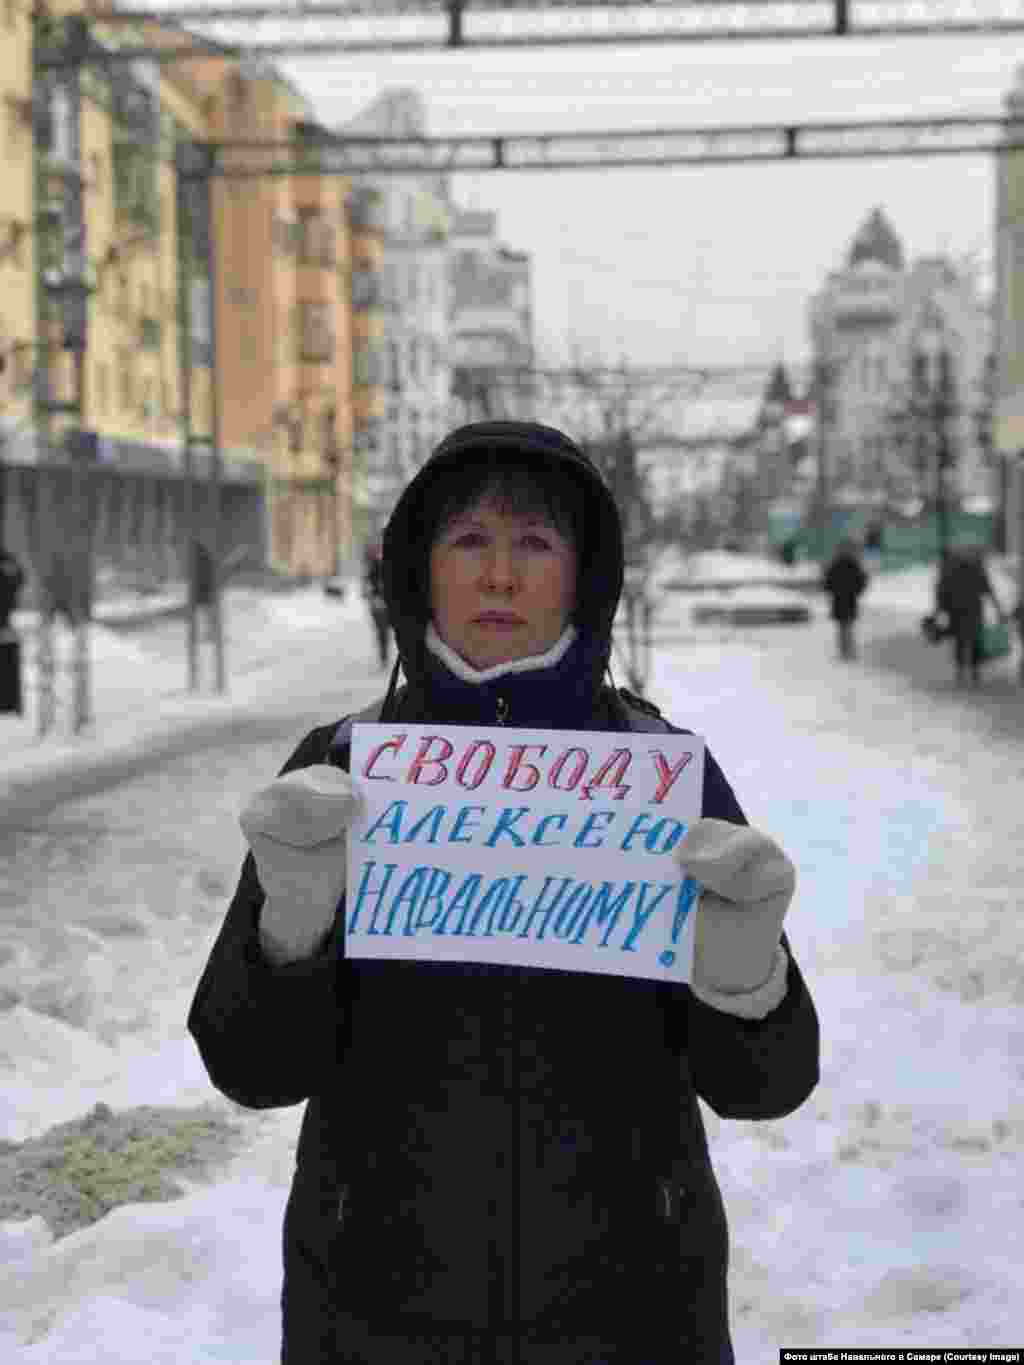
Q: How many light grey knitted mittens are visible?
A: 2